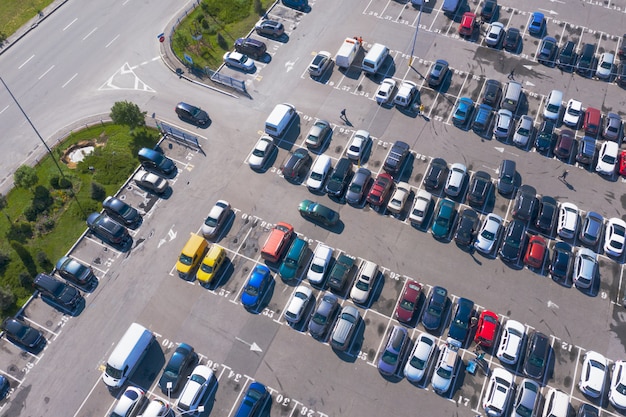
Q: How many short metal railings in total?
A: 2